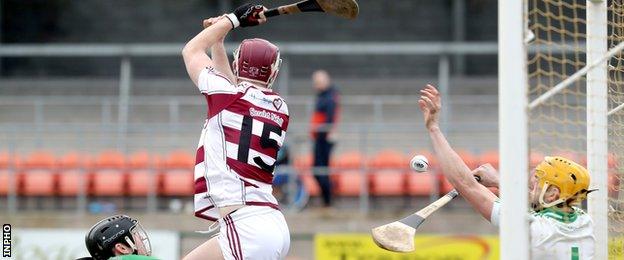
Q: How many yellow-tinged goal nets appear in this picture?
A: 1